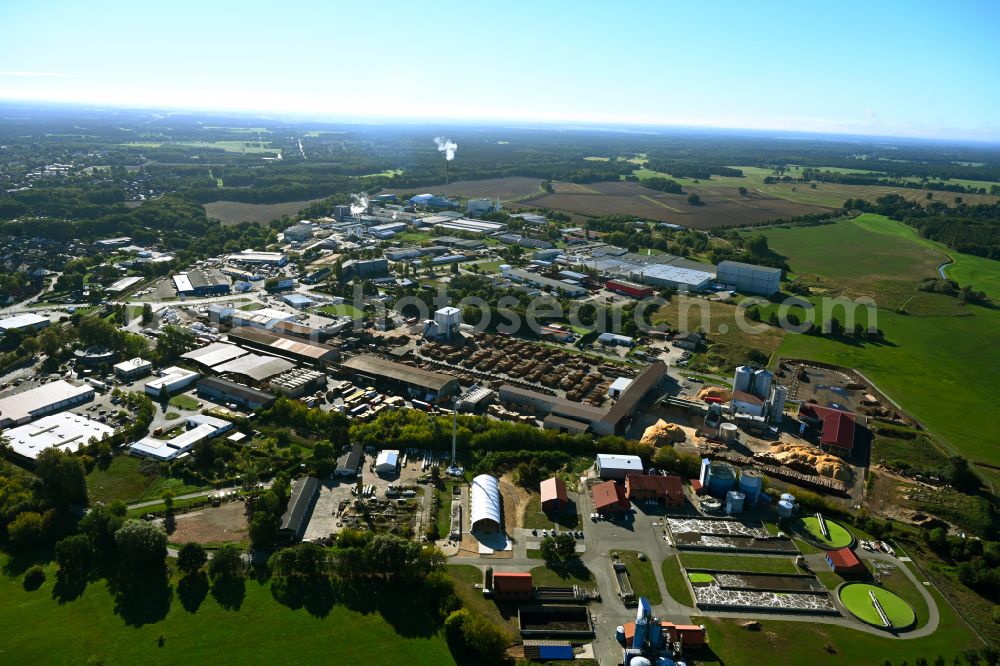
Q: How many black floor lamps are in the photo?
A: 0